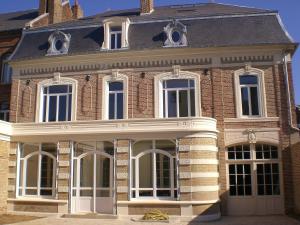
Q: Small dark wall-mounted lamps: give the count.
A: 4